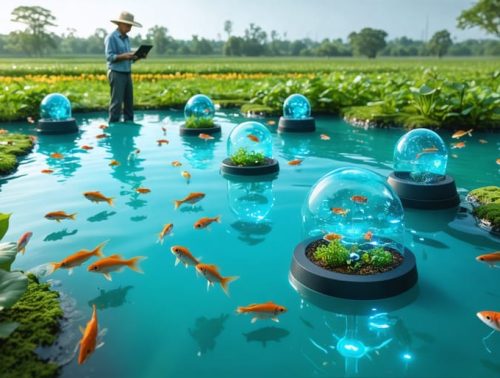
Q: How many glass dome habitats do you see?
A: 6